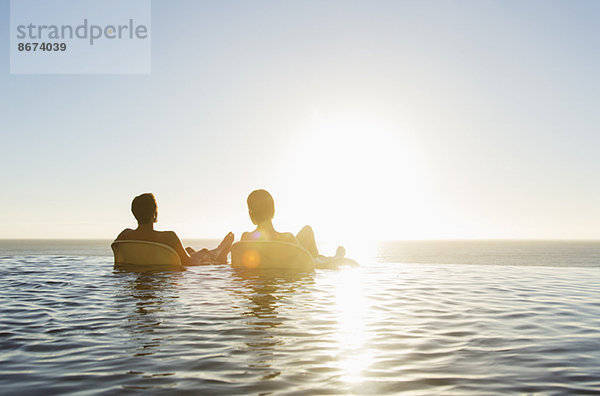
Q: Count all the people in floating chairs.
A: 2